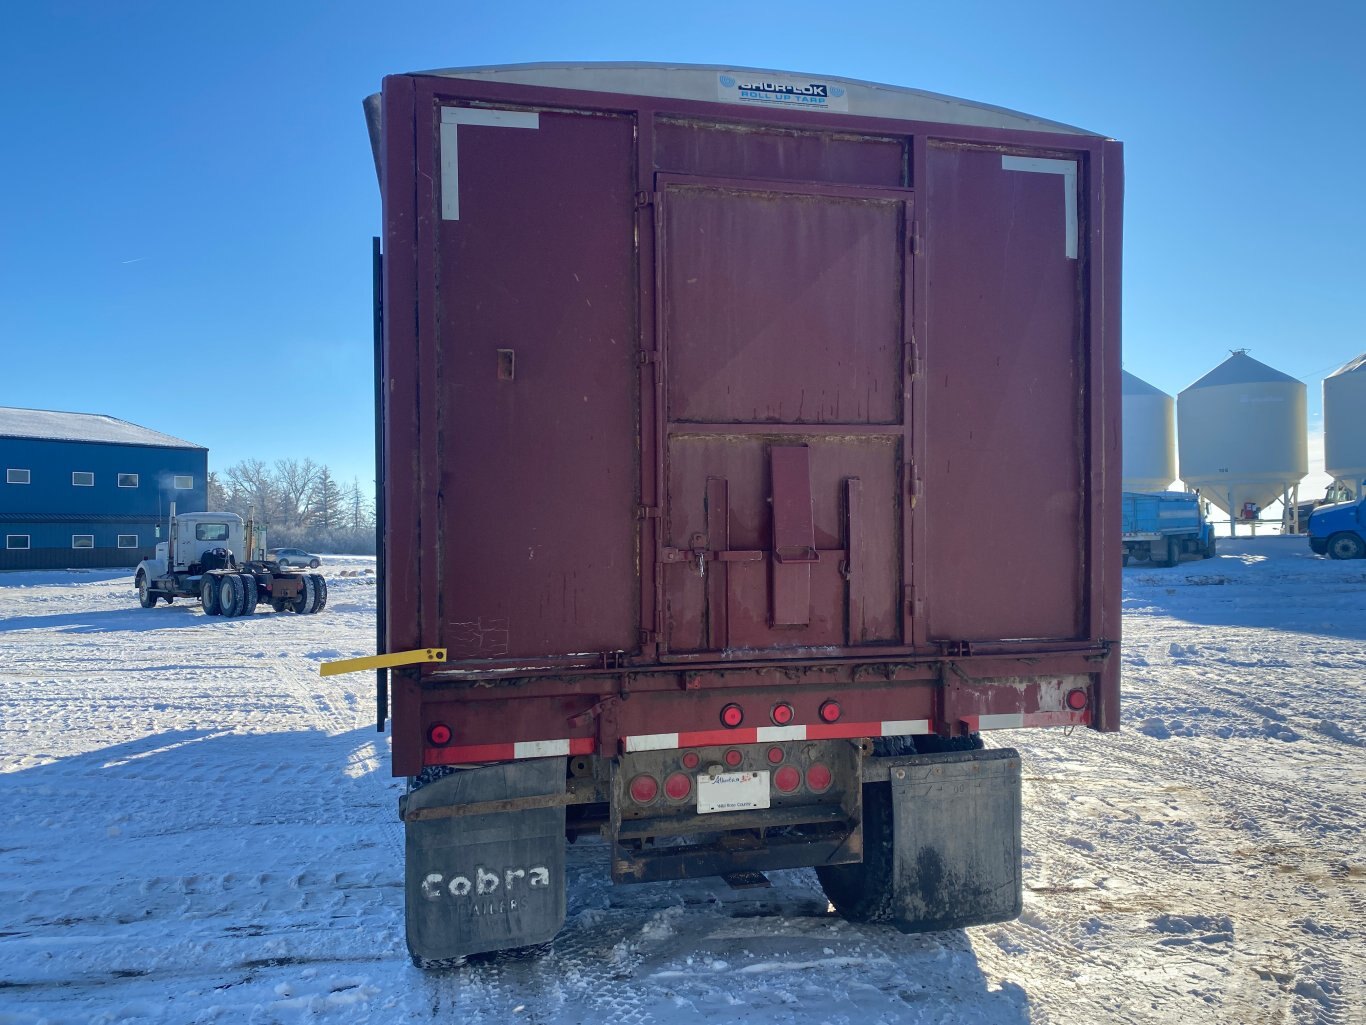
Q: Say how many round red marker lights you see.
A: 12